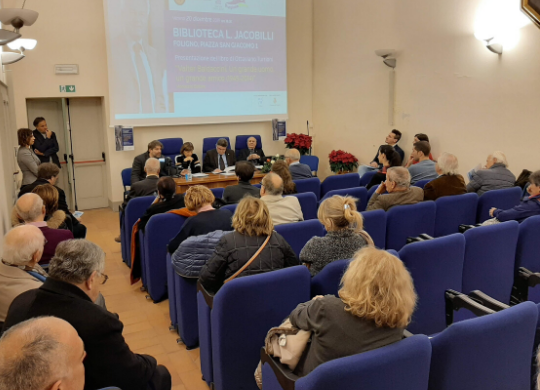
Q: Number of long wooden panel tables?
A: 1